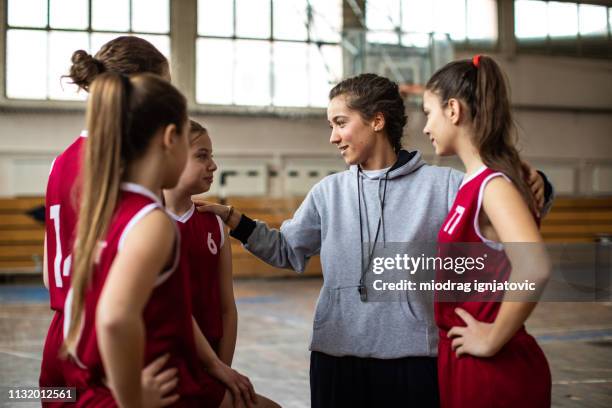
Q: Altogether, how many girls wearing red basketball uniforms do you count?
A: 4